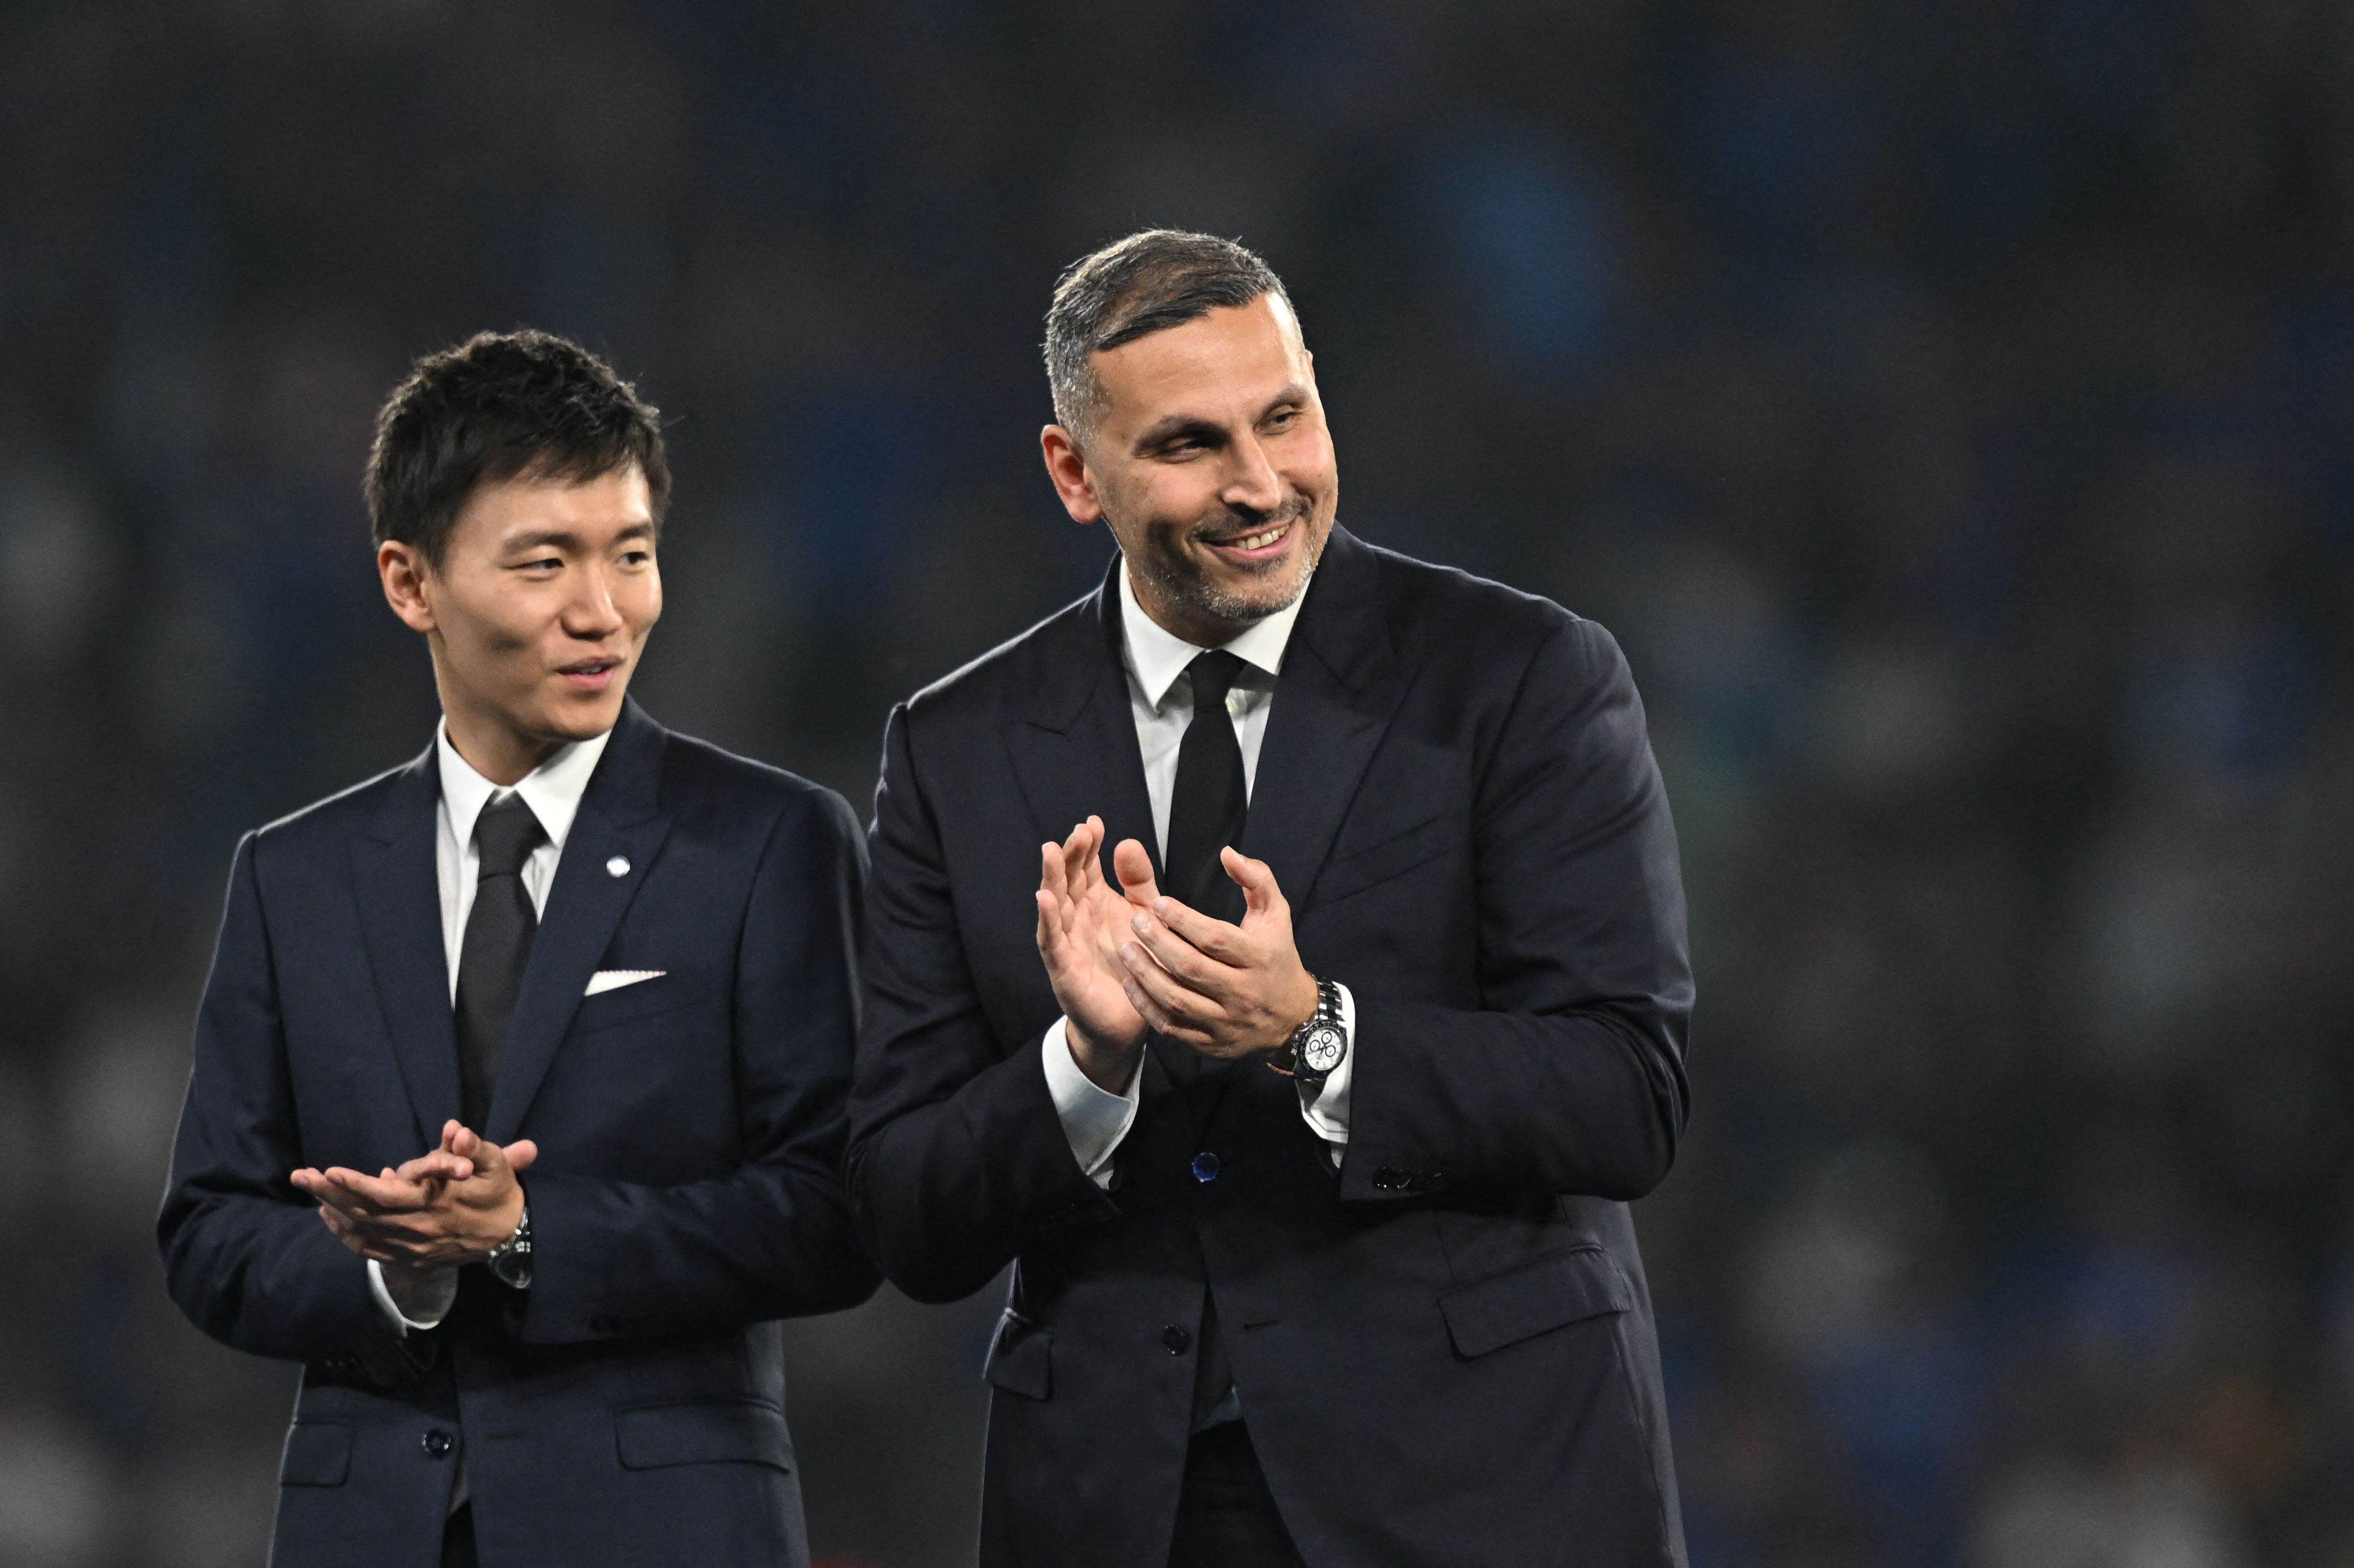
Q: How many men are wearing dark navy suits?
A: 2